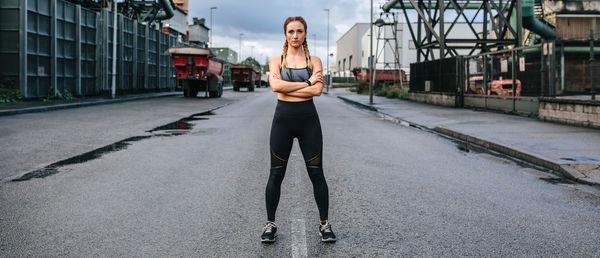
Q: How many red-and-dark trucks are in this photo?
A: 2